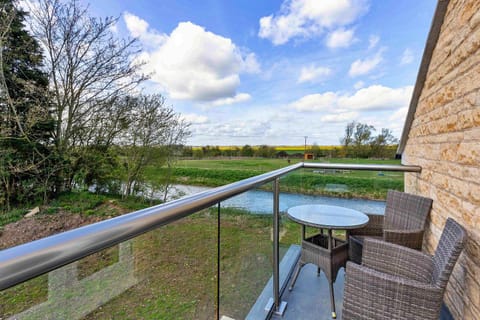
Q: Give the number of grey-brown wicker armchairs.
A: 2